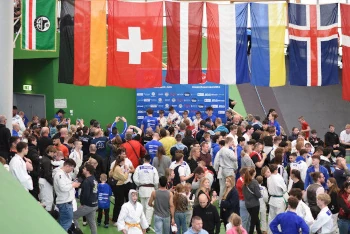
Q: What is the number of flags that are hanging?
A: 8